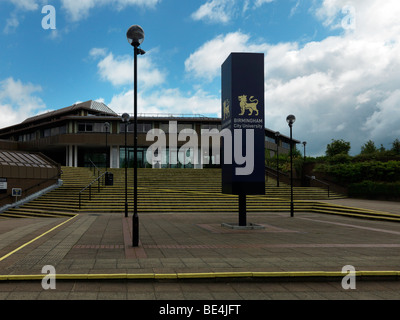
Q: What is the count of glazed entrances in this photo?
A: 2